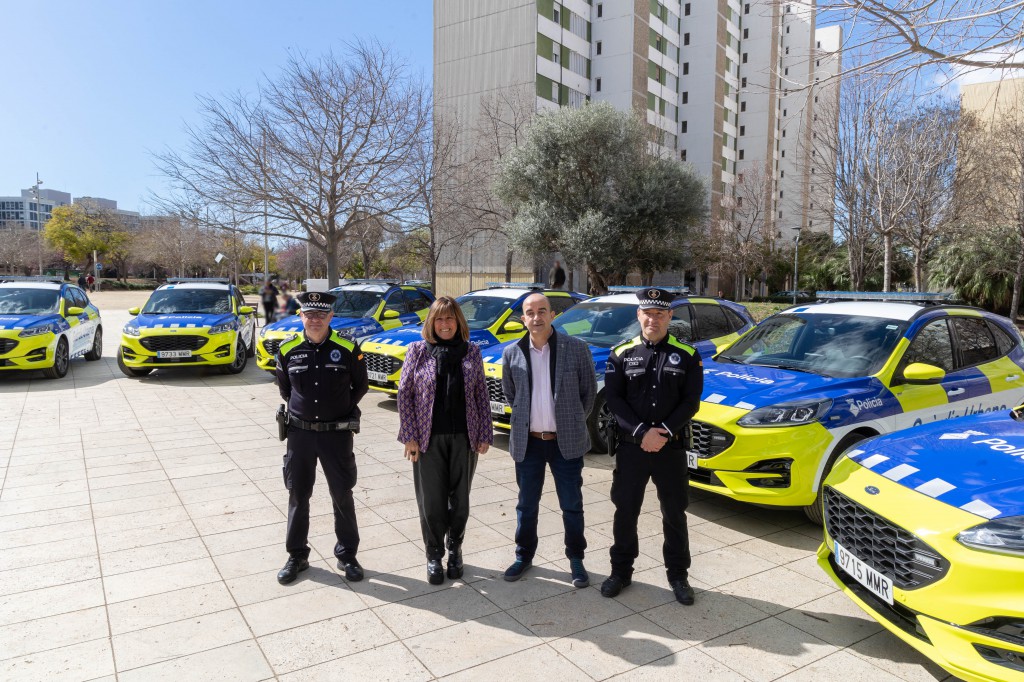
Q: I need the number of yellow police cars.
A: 7